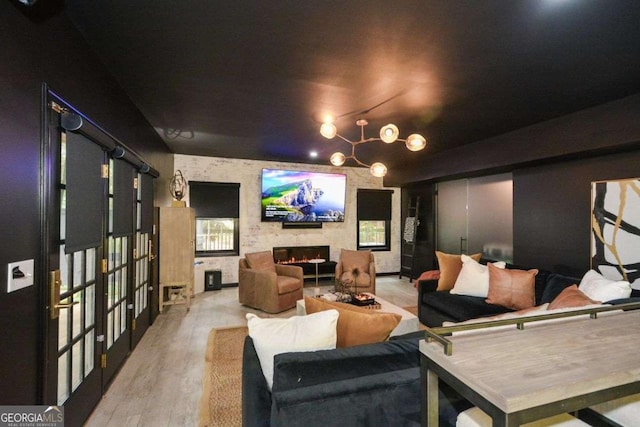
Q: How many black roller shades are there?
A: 5